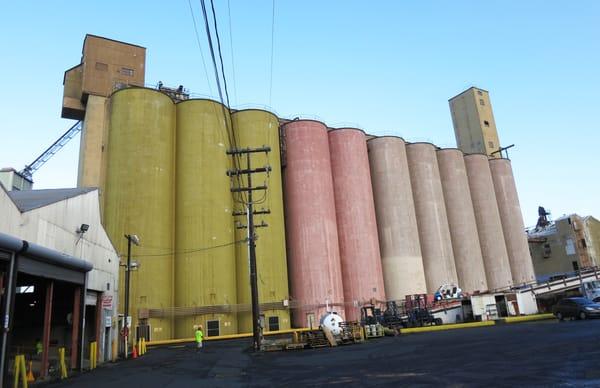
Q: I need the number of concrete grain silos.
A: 10